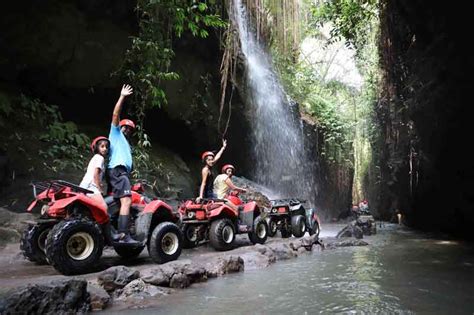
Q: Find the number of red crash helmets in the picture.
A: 4